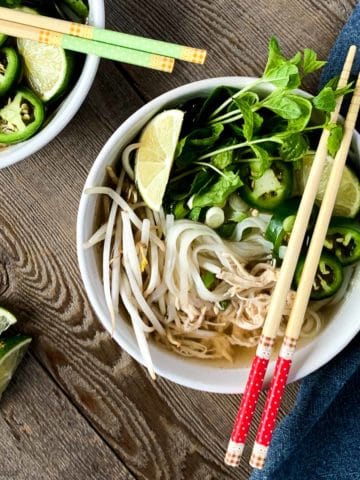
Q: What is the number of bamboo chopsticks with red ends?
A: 2